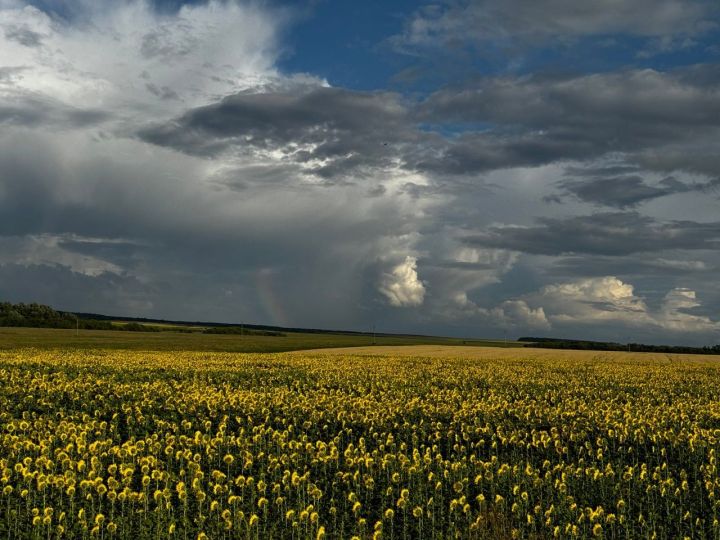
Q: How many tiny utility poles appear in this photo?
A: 5